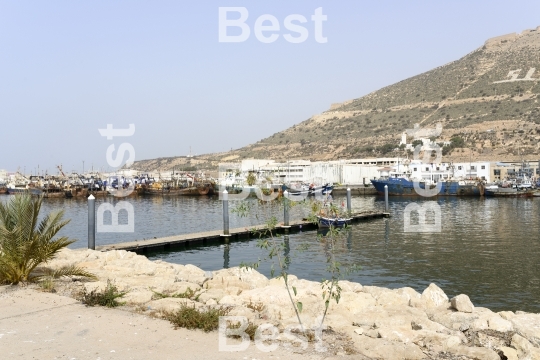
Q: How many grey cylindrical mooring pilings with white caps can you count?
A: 5